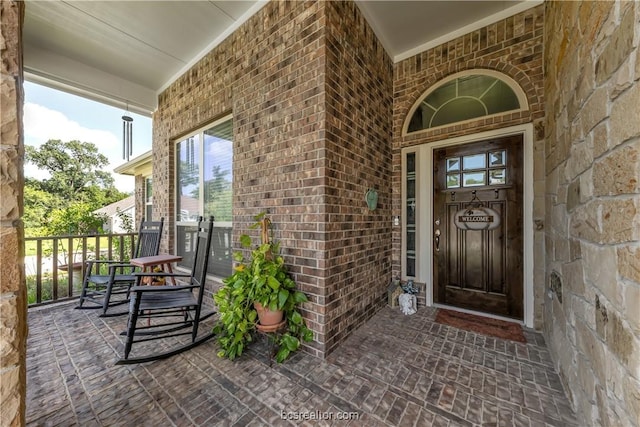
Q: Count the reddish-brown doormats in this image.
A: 1